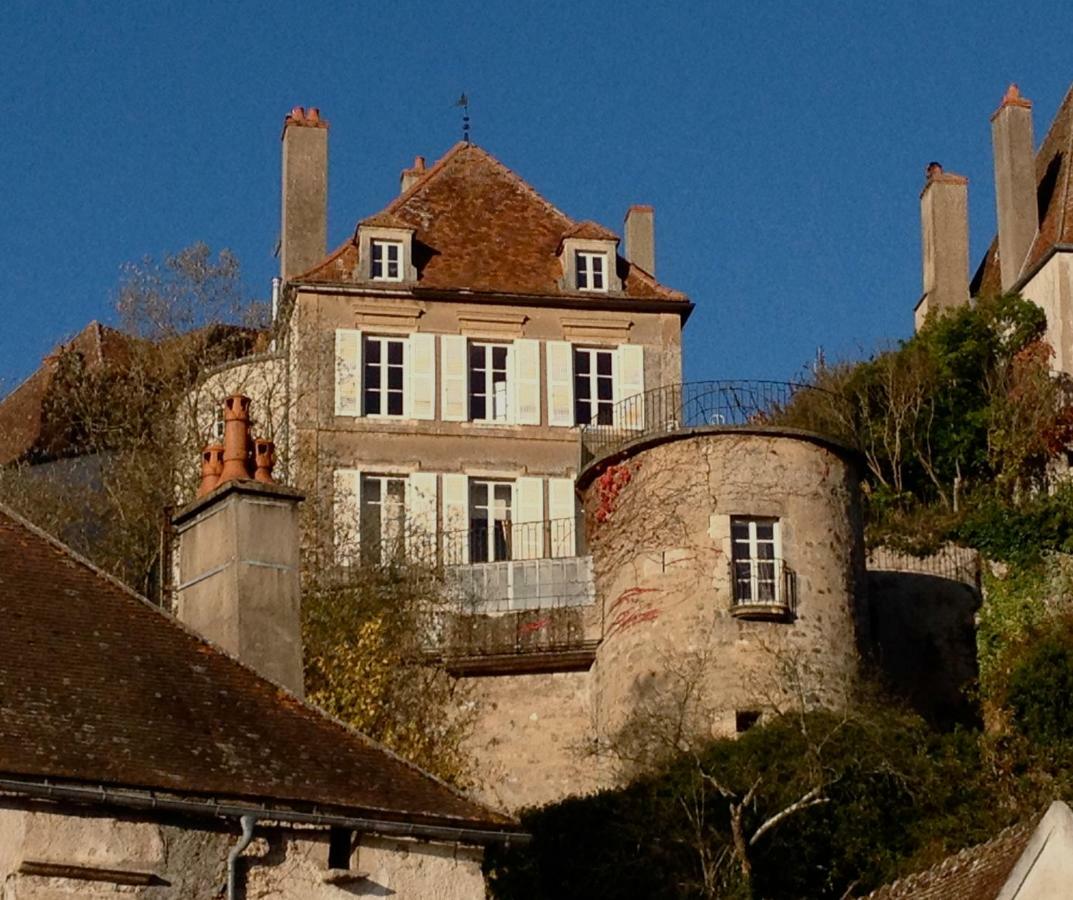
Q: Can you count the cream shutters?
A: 11